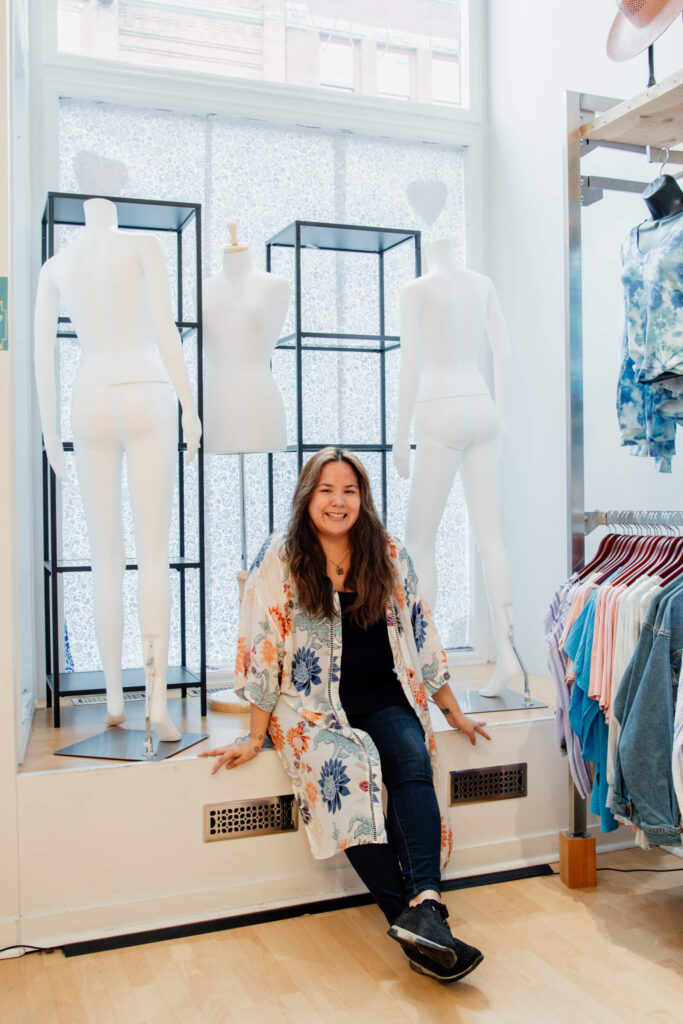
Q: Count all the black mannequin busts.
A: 1